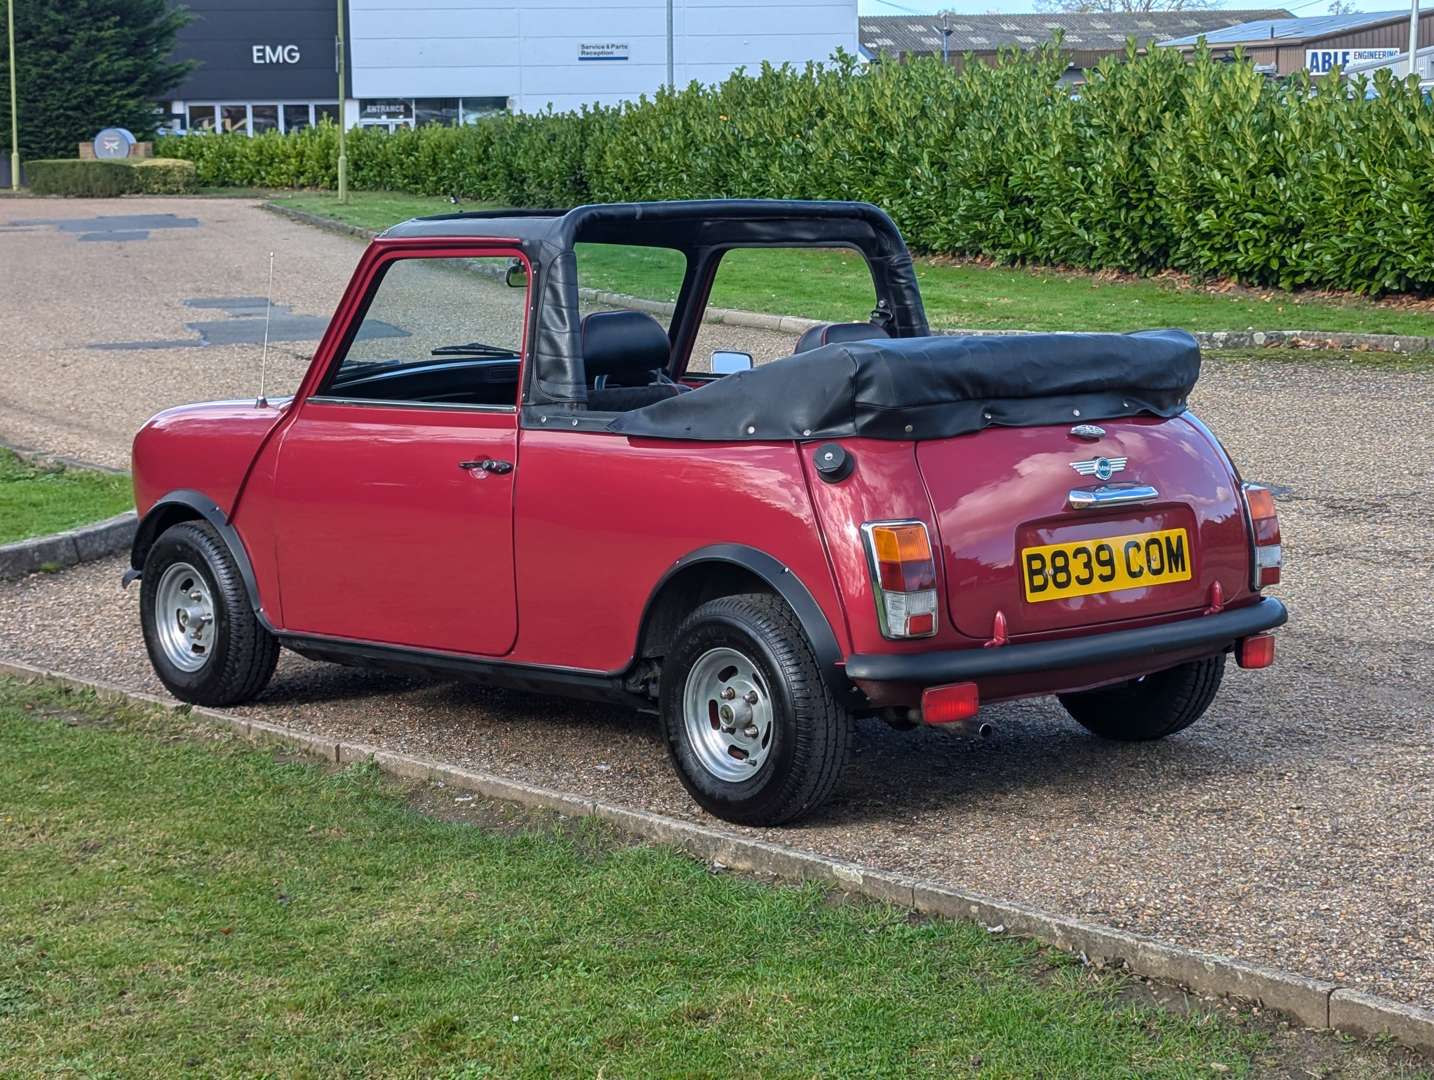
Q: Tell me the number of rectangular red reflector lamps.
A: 2